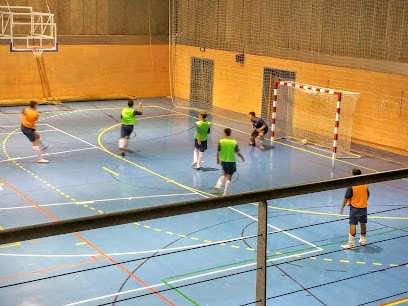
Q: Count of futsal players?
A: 6